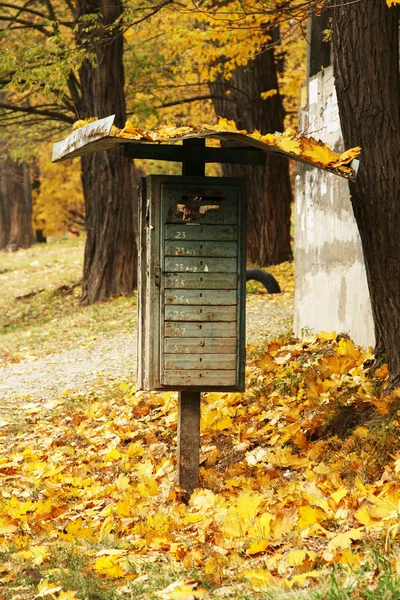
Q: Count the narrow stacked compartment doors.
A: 10